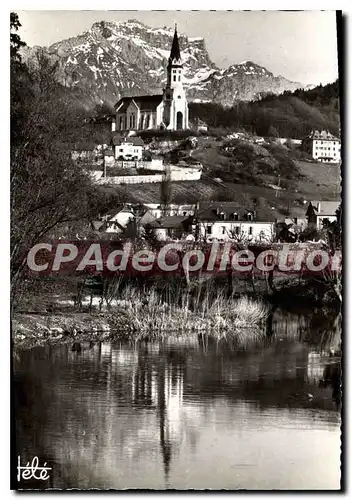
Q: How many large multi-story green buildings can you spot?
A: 0